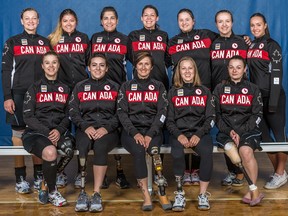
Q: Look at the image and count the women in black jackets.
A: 12